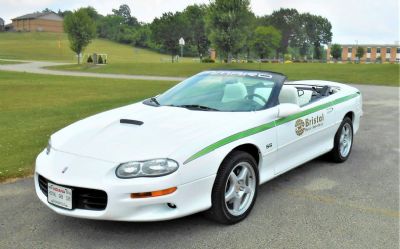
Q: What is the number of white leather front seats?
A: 2